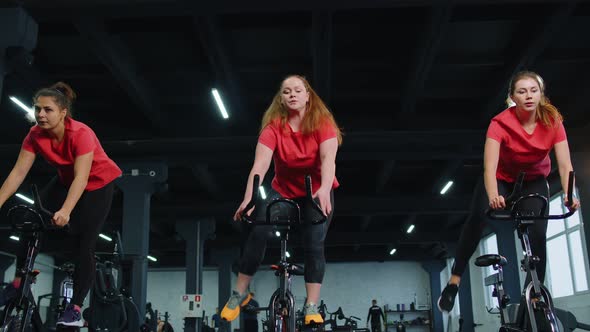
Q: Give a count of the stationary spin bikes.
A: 3